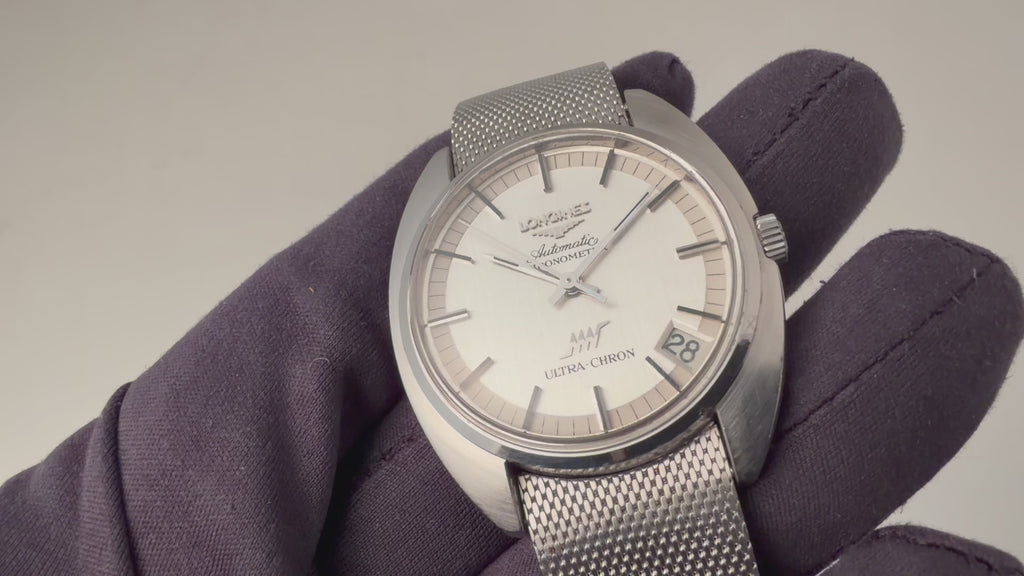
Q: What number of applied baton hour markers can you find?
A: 12